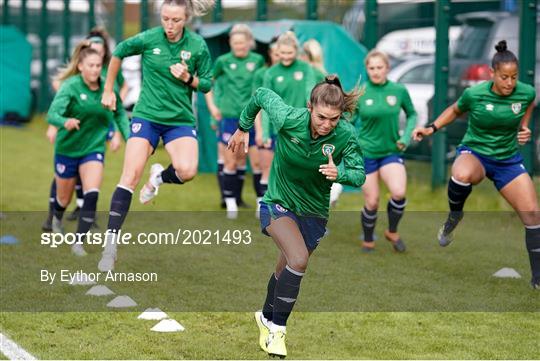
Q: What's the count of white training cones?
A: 6